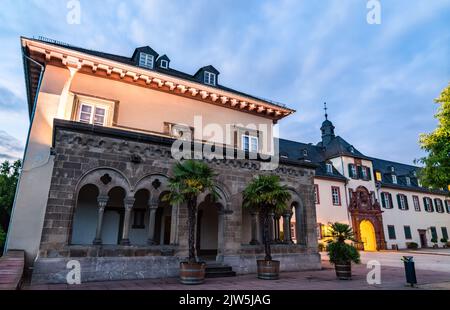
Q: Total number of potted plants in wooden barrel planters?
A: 3